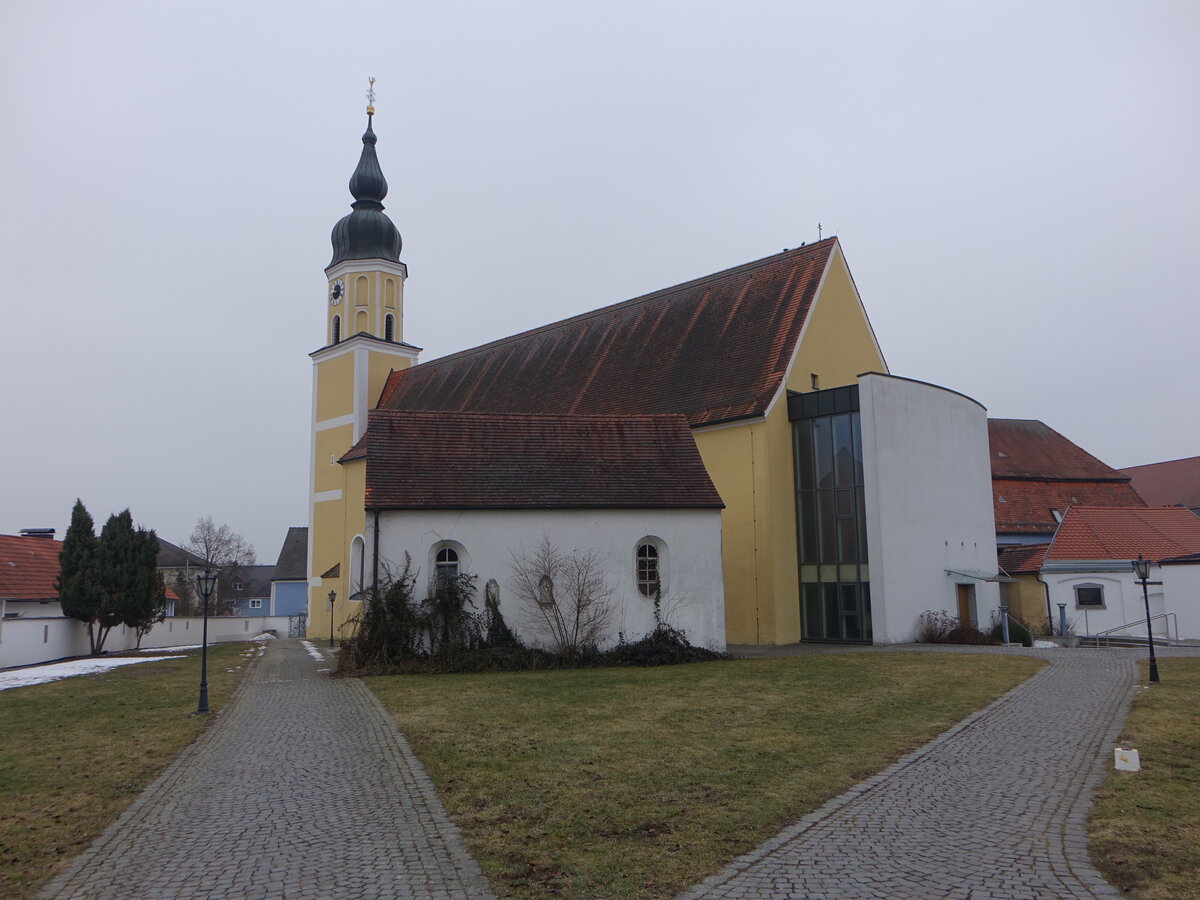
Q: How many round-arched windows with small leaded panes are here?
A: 2